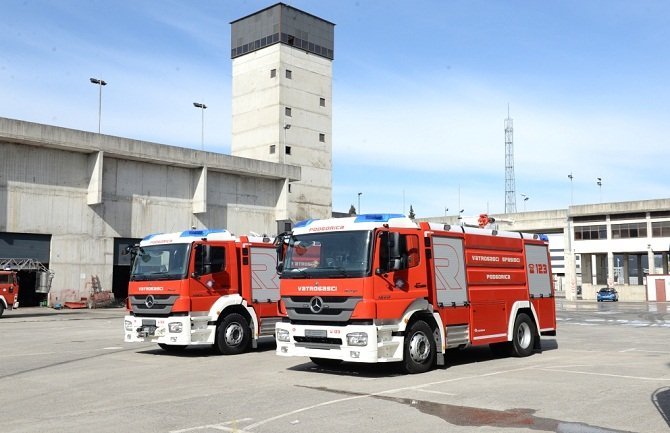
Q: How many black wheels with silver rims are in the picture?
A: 3